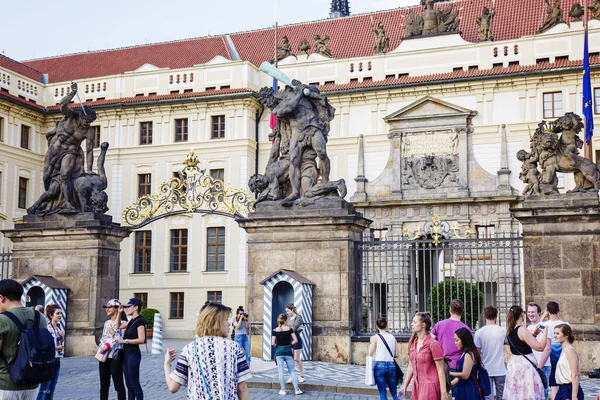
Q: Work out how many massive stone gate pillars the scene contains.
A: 3